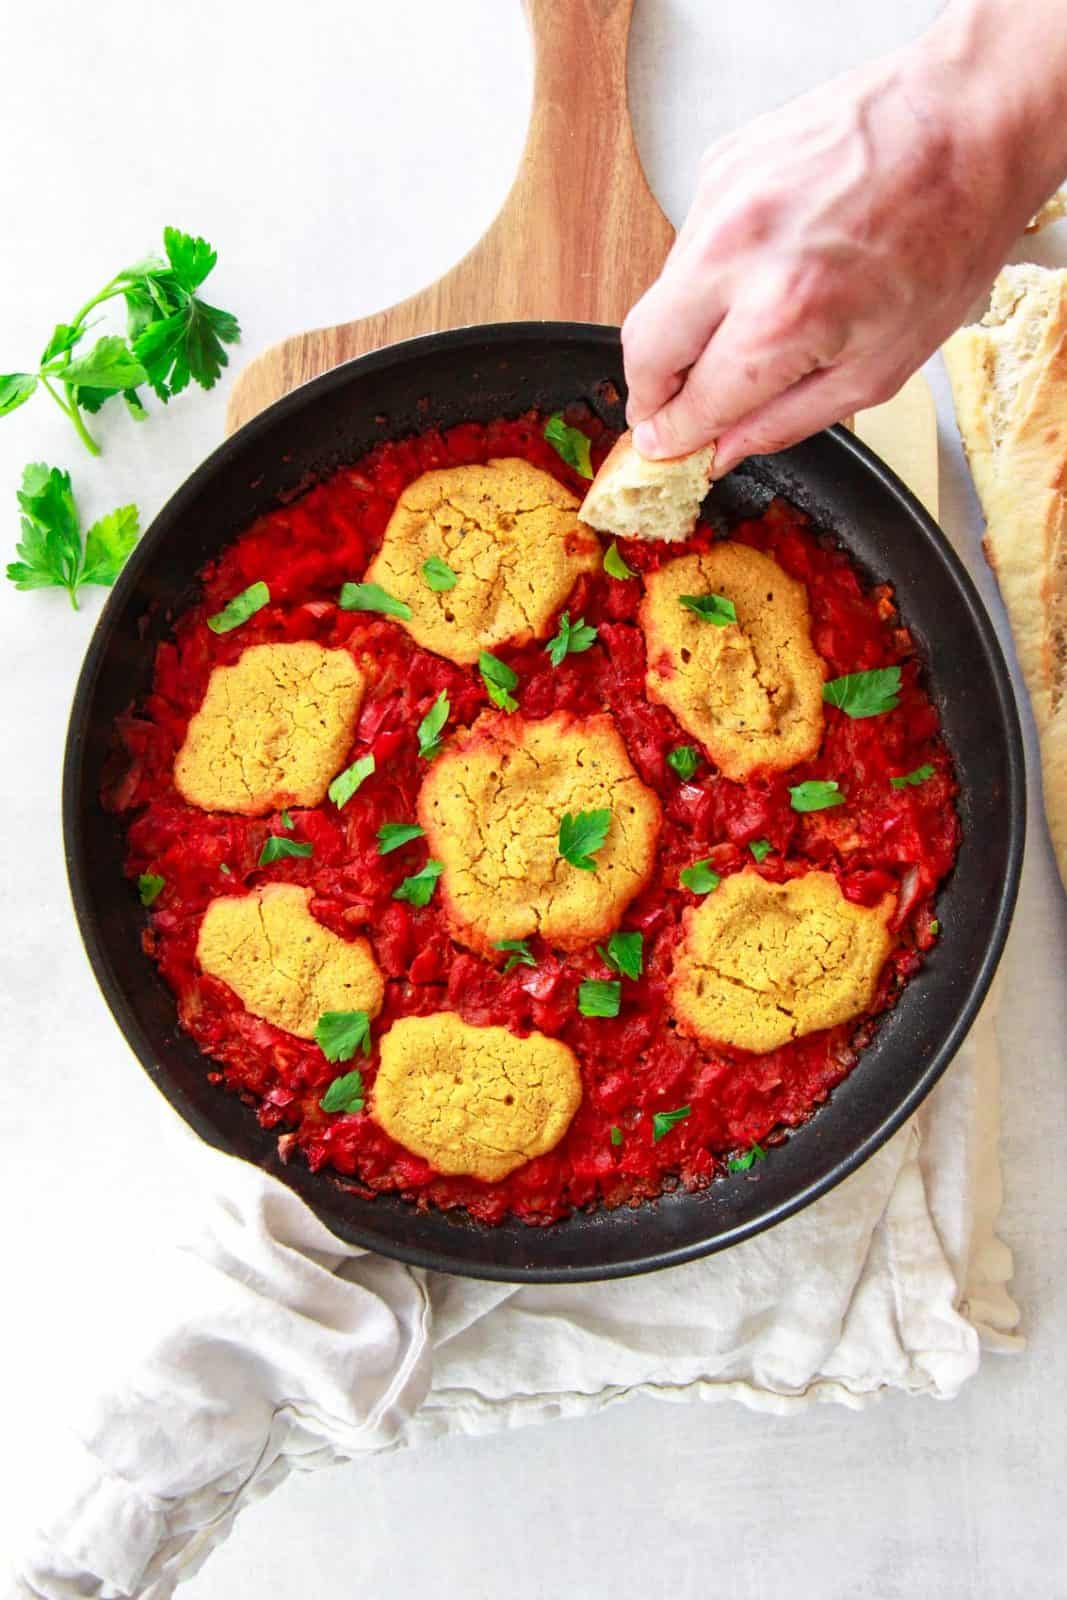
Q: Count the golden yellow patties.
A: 7